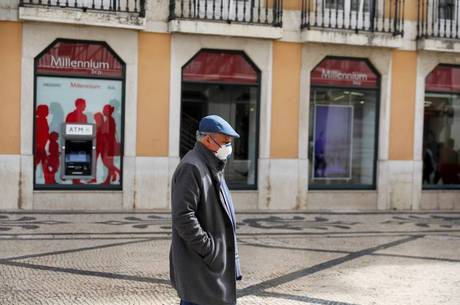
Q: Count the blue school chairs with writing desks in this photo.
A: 0